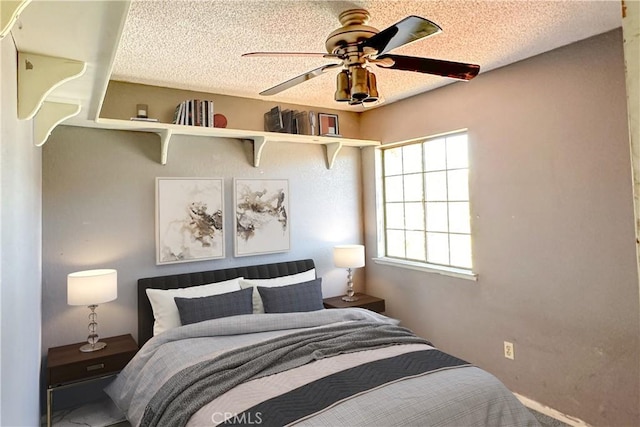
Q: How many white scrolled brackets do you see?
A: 6